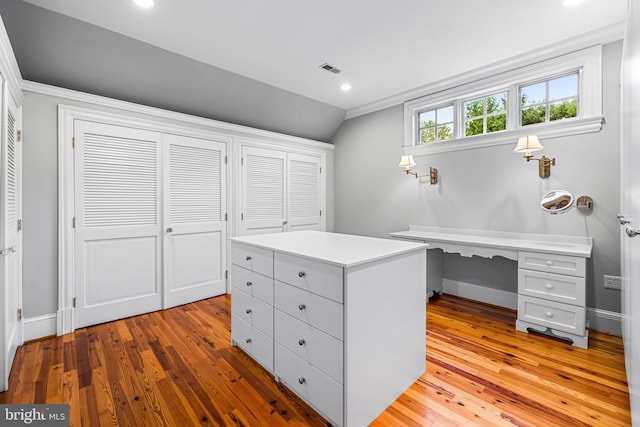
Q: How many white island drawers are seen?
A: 8